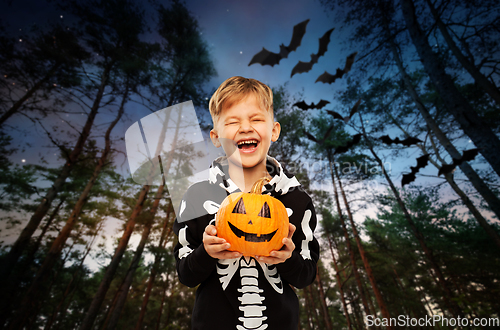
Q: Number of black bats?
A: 10